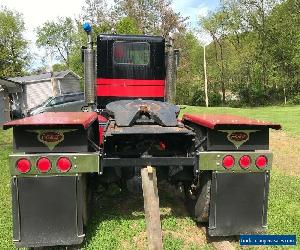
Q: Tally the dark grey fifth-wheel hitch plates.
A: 1